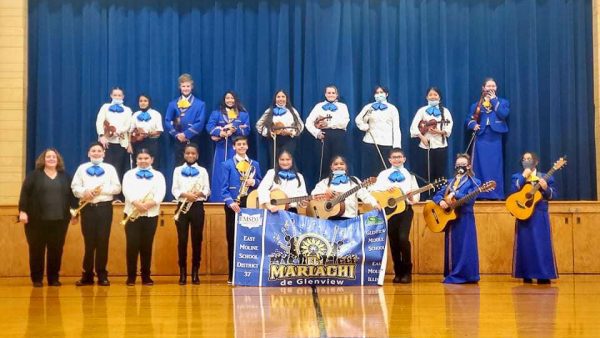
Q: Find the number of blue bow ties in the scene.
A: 12